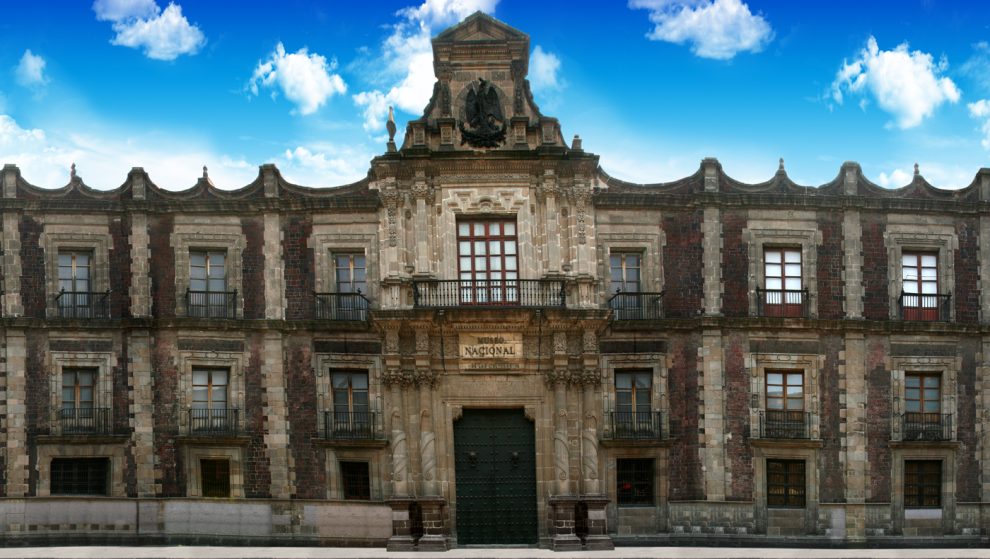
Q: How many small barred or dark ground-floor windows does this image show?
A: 6